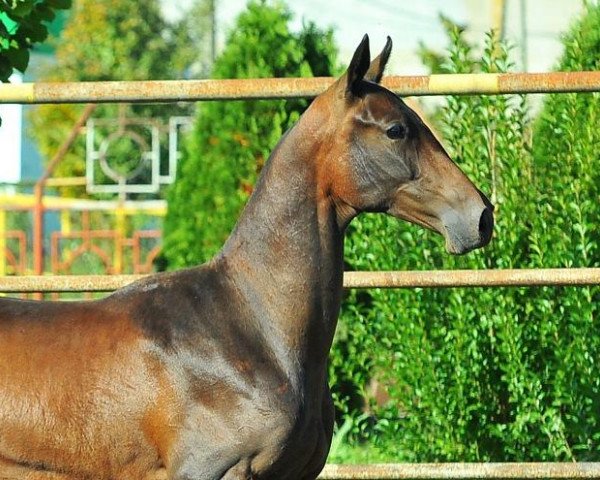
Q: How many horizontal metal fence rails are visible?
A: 3